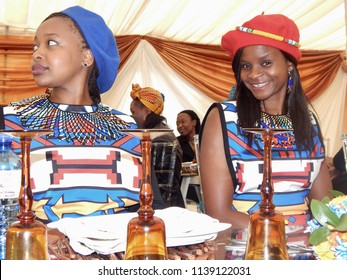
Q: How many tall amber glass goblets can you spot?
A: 3